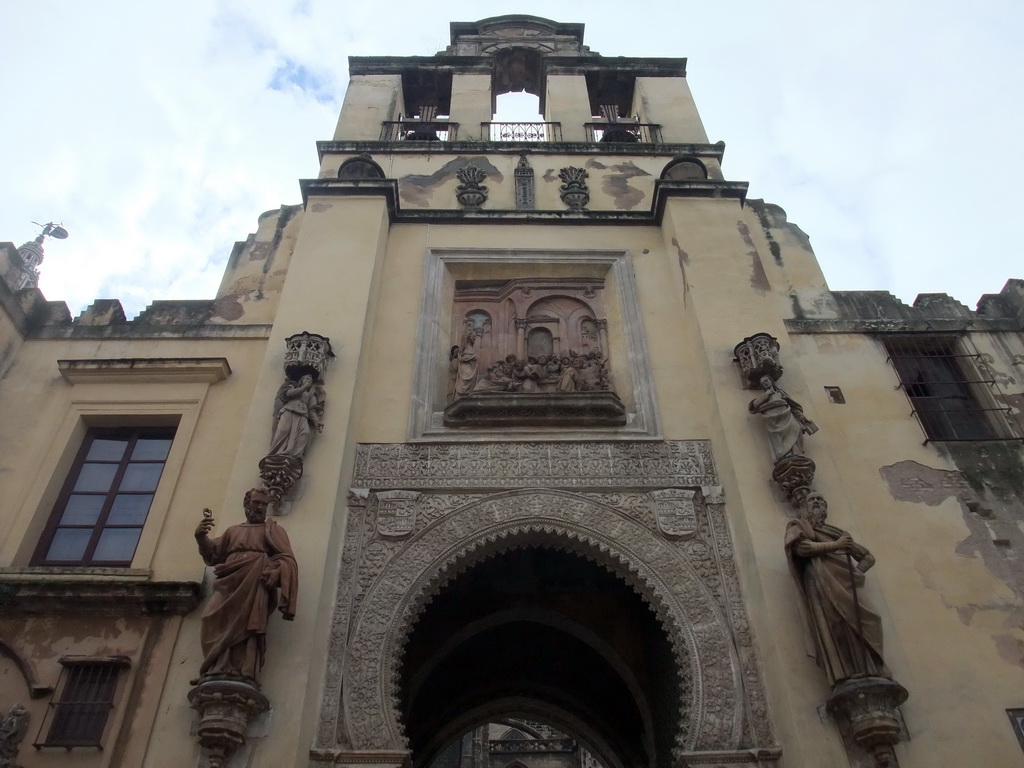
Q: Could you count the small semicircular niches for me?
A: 2